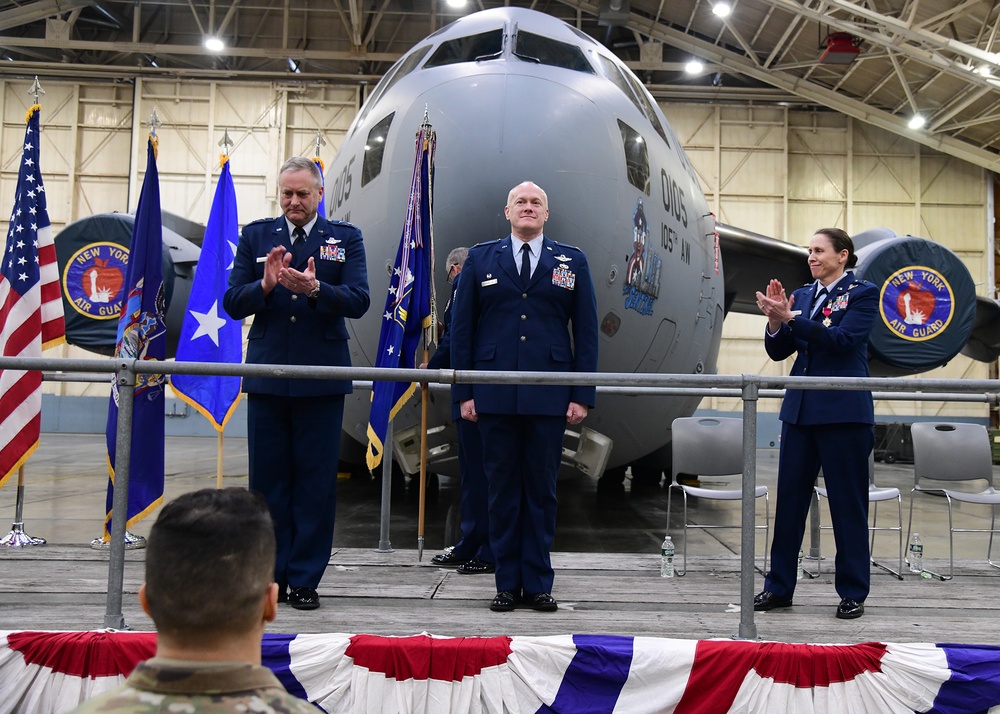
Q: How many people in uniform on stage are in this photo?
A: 4